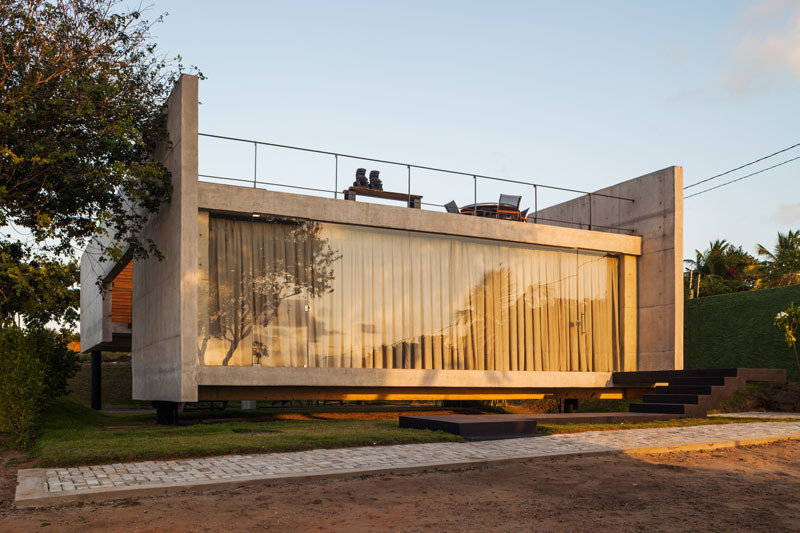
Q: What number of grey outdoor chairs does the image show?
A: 3